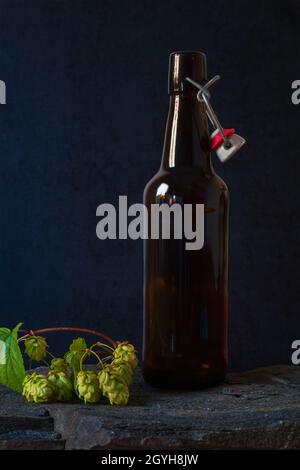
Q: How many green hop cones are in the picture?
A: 8